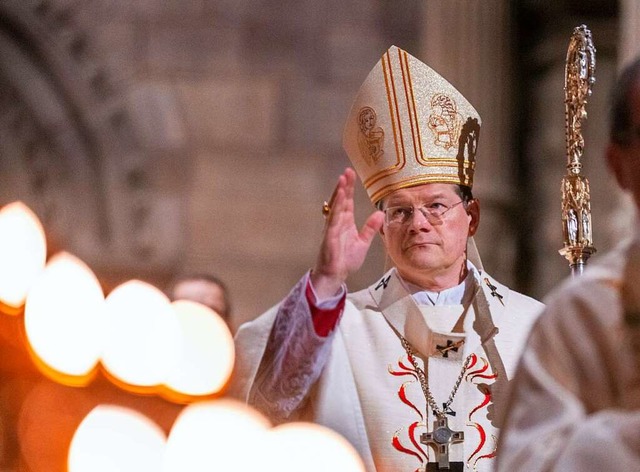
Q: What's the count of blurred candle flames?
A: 7